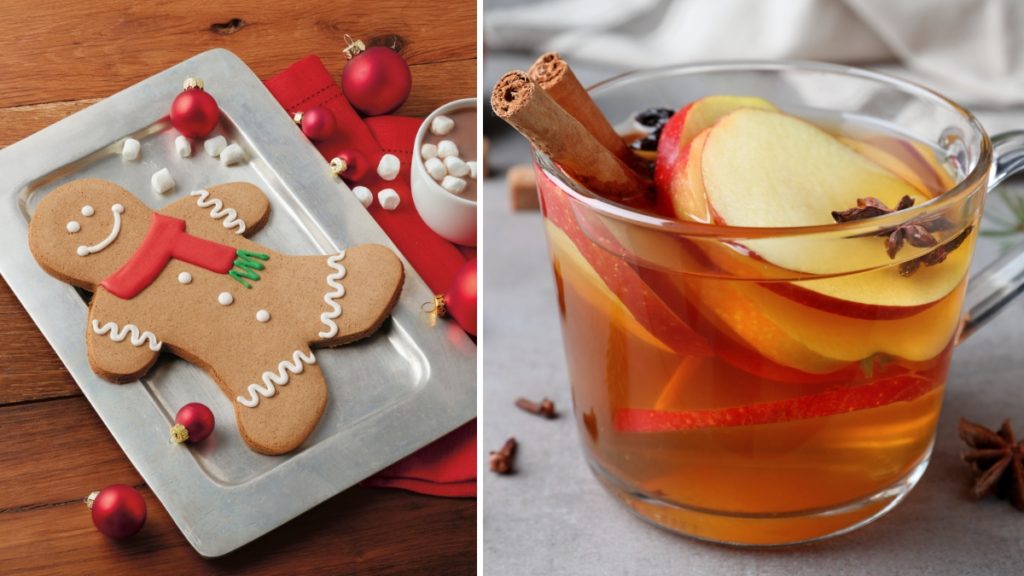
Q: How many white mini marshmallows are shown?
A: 15